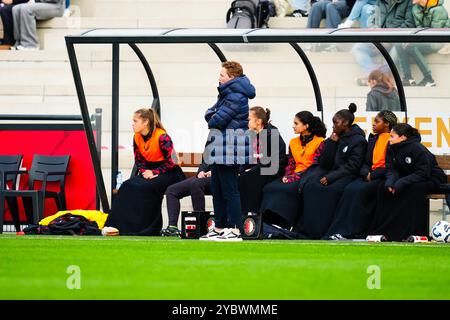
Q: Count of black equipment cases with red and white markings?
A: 2